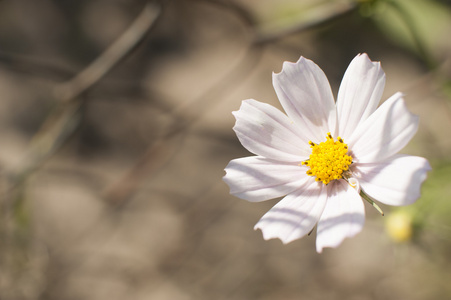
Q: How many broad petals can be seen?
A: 8